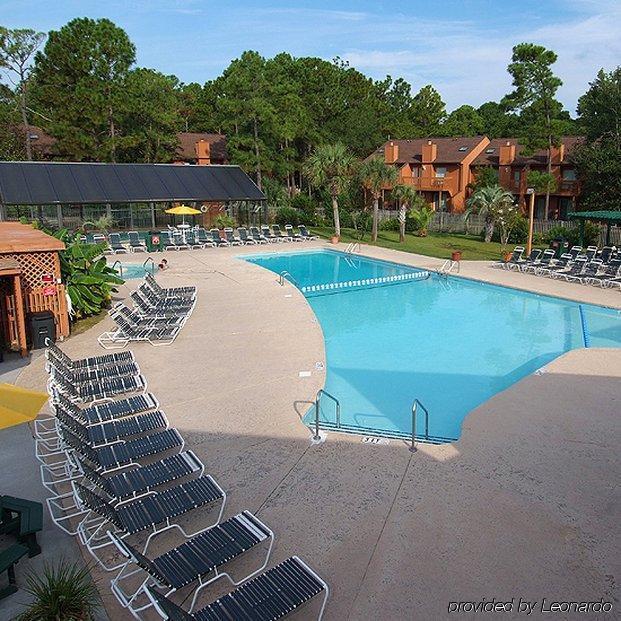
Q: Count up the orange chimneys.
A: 5